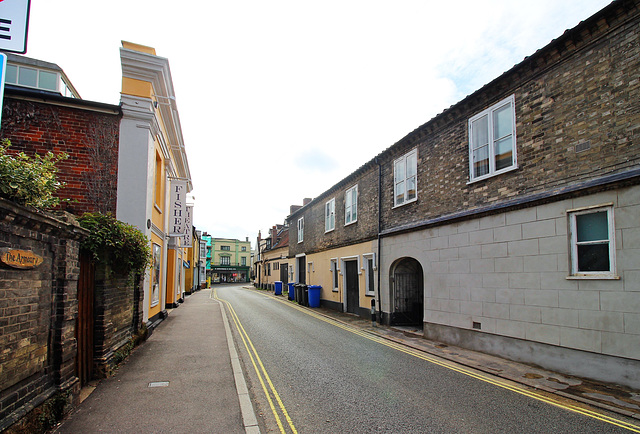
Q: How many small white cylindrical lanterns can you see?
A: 0